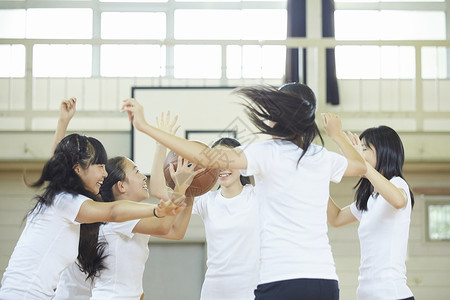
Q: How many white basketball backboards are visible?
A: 1